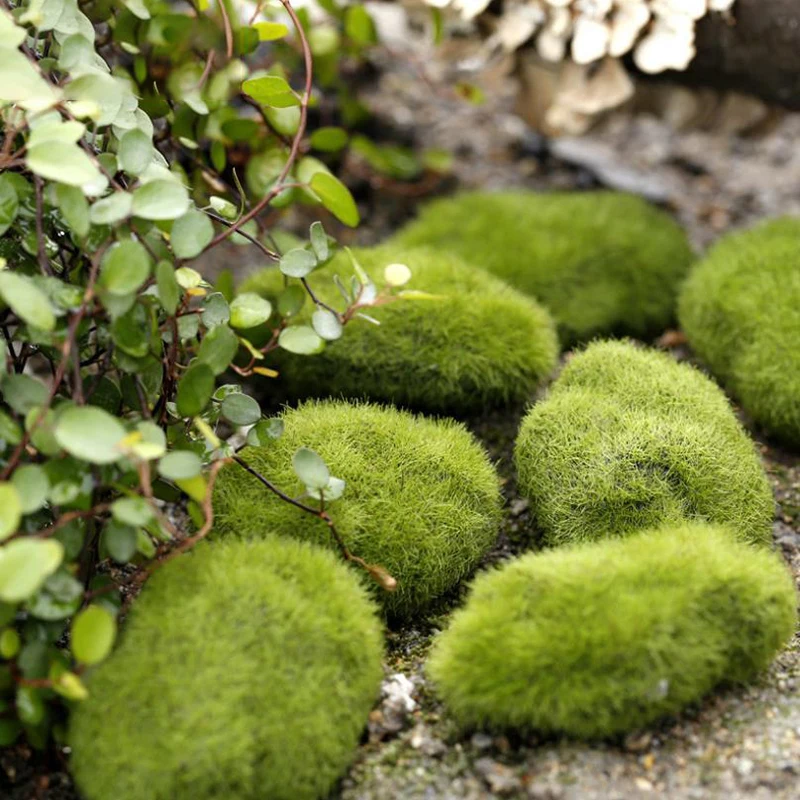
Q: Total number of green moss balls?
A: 7